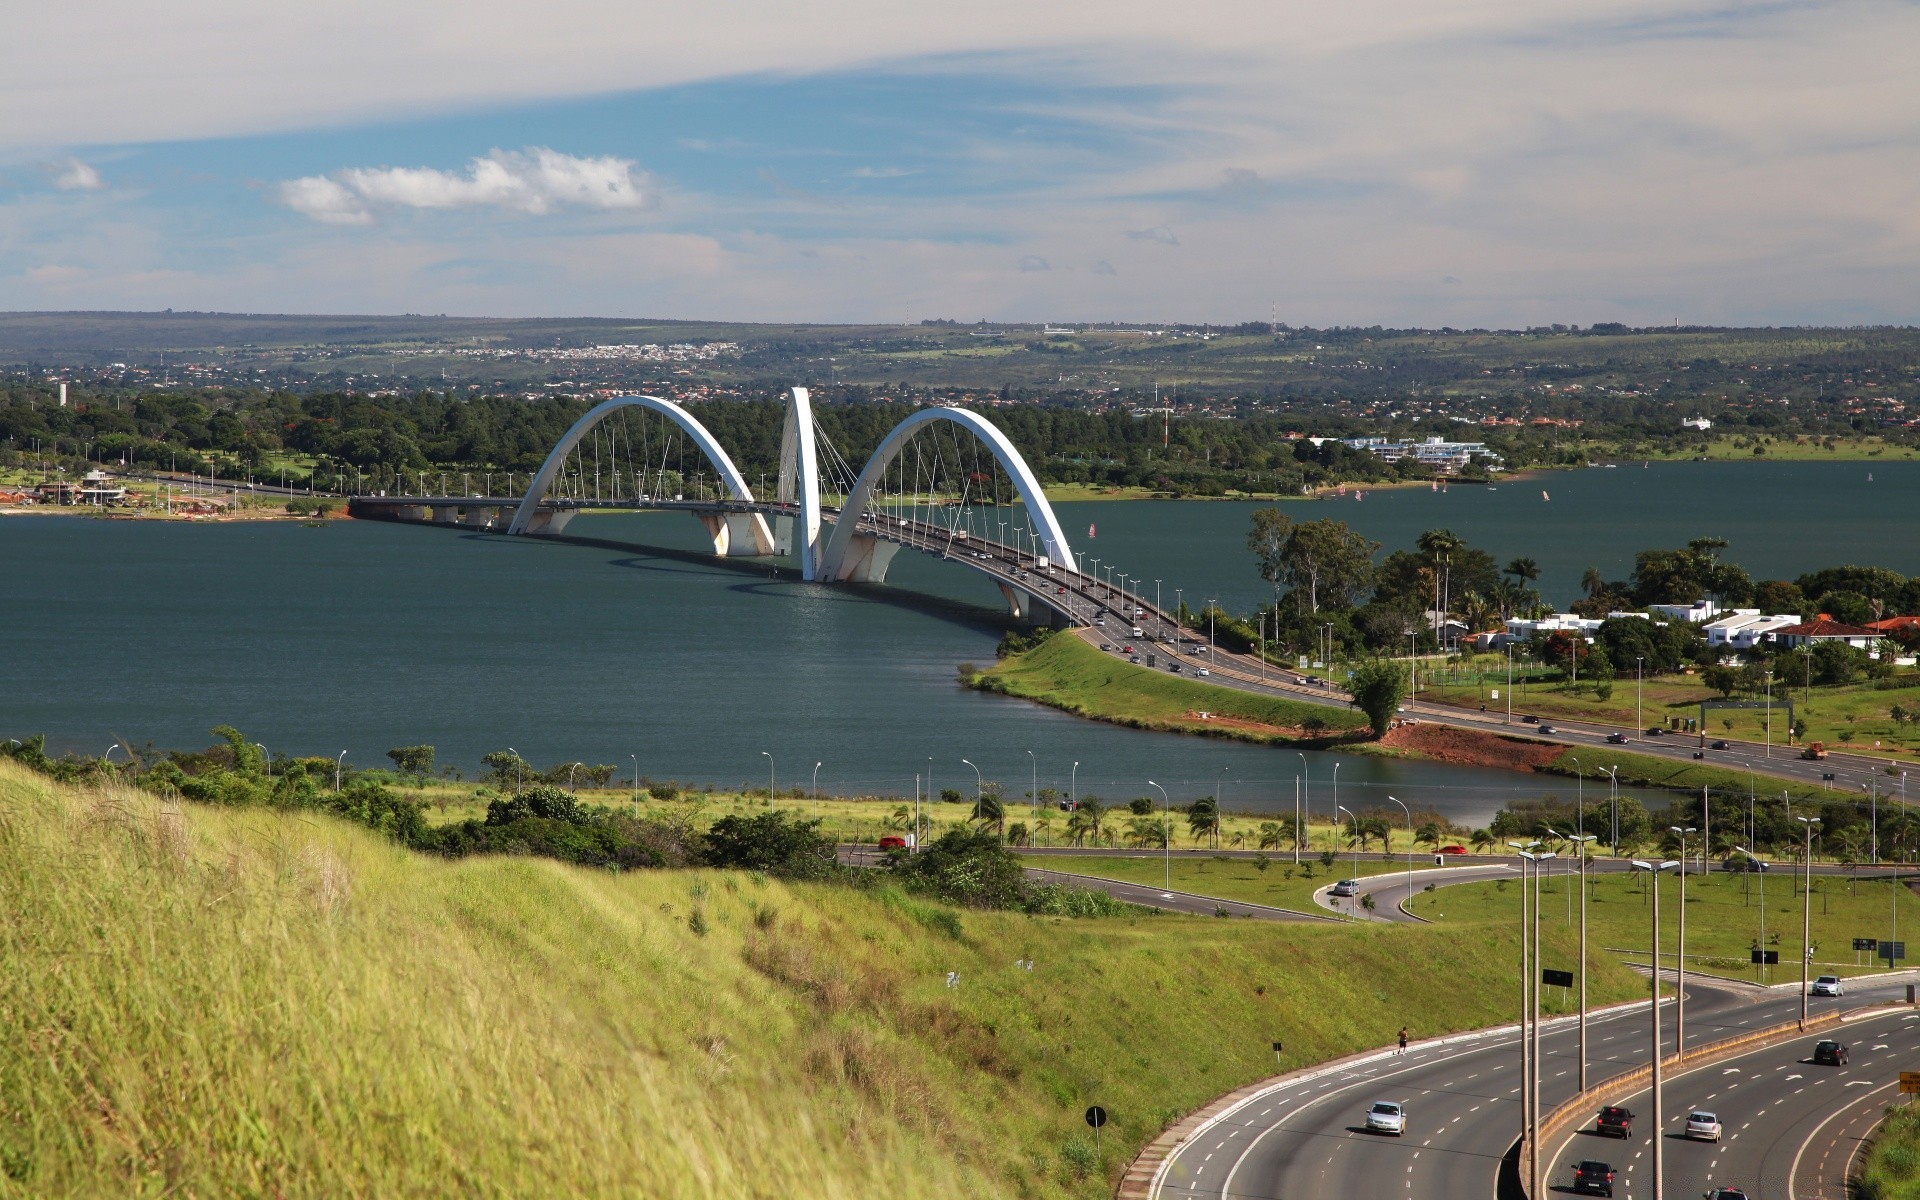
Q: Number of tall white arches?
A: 3